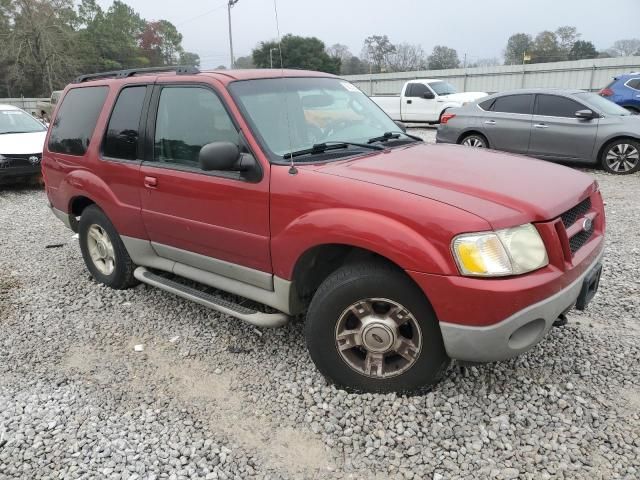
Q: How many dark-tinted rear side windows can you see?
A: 2